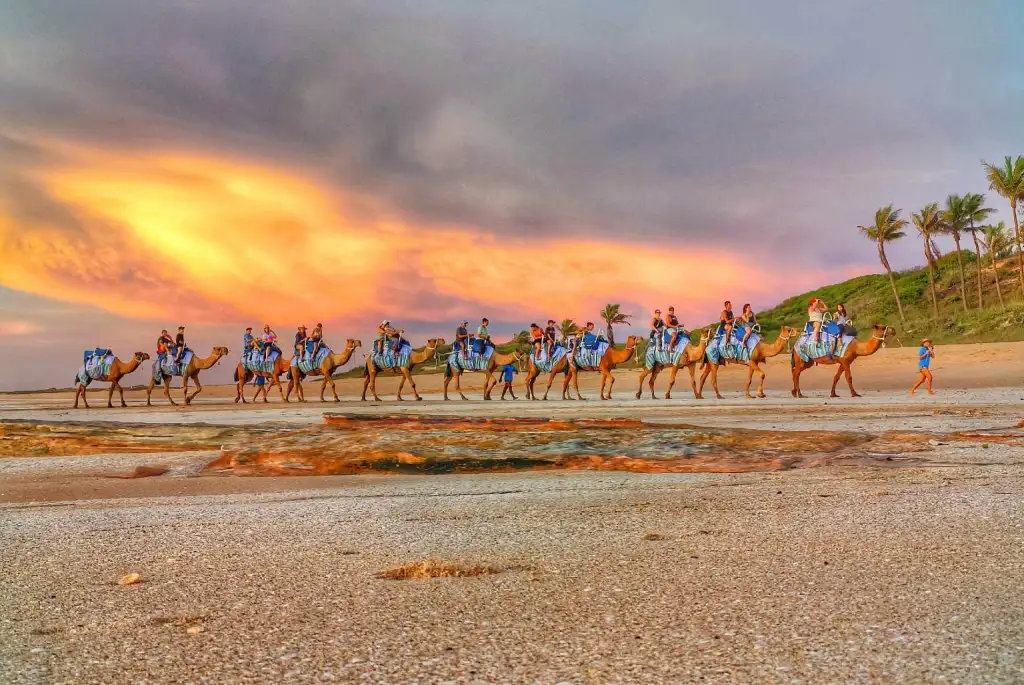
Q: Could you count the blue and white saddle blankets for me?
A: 11